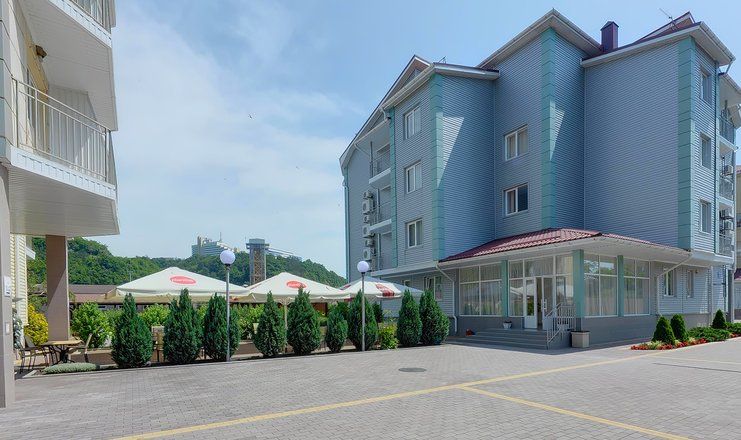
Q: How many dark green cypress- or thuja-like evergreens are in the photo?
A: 12